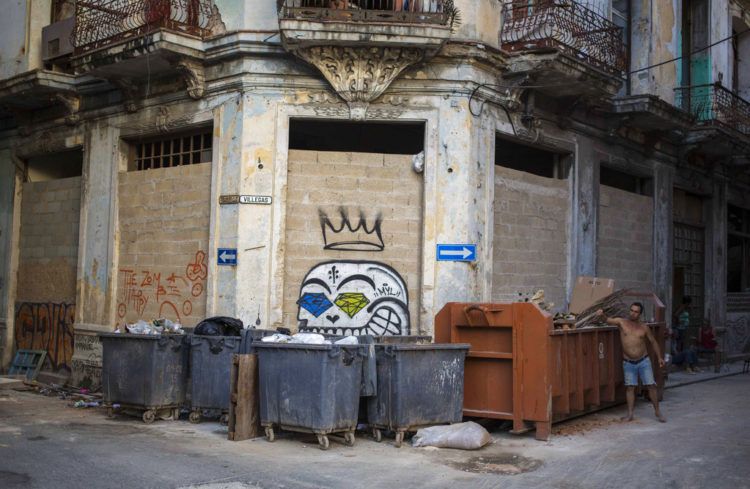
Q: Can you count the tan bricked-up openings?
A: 5